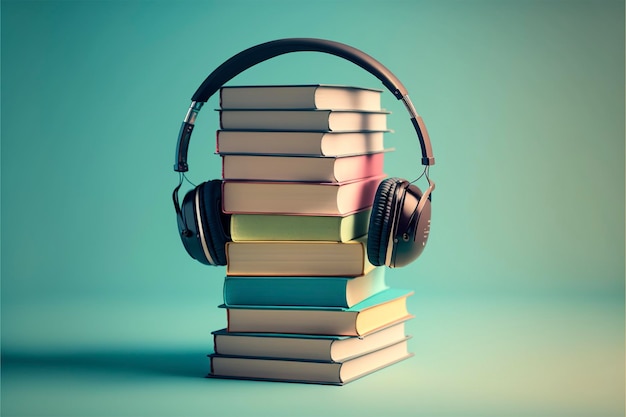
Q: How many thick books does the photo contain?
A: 11